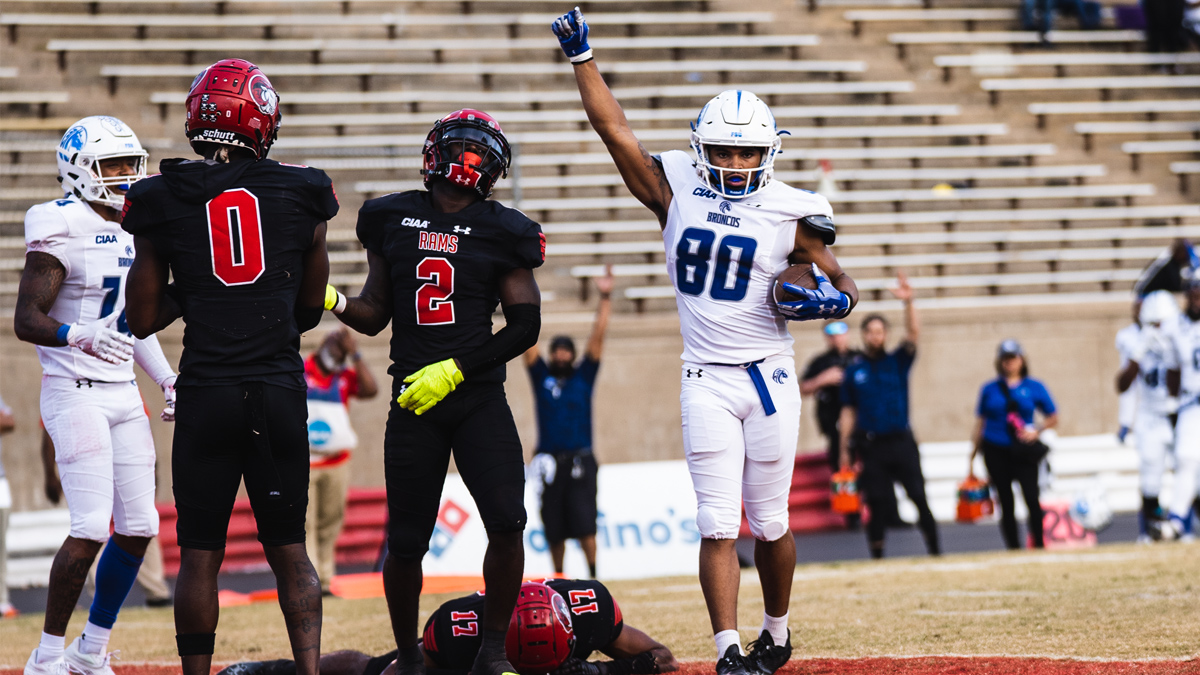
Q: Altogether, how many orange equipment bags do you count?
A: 2